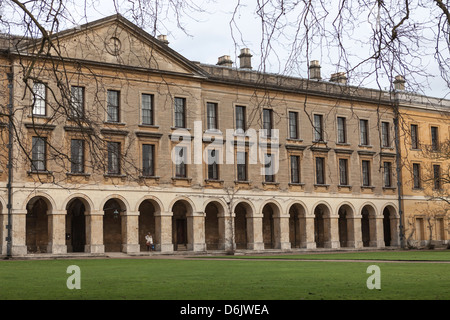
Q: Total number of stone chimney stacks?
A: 6